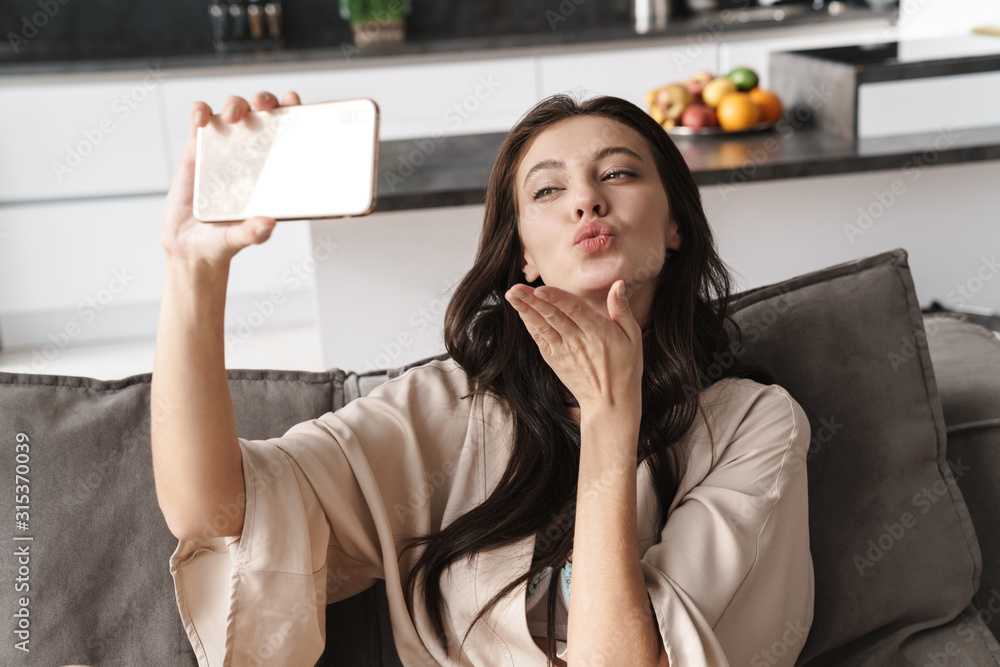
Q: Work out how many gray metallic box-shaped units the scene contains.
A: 1